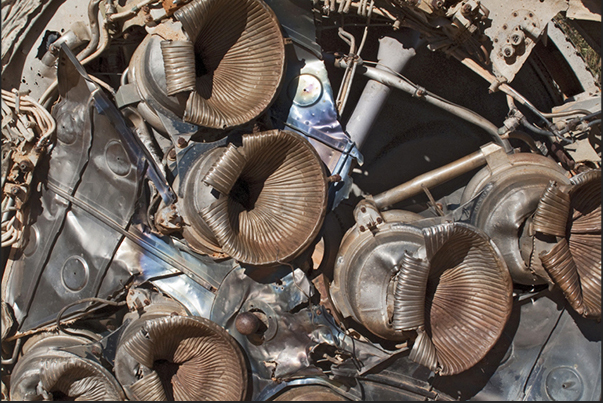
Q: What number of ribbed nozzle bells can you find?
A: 6